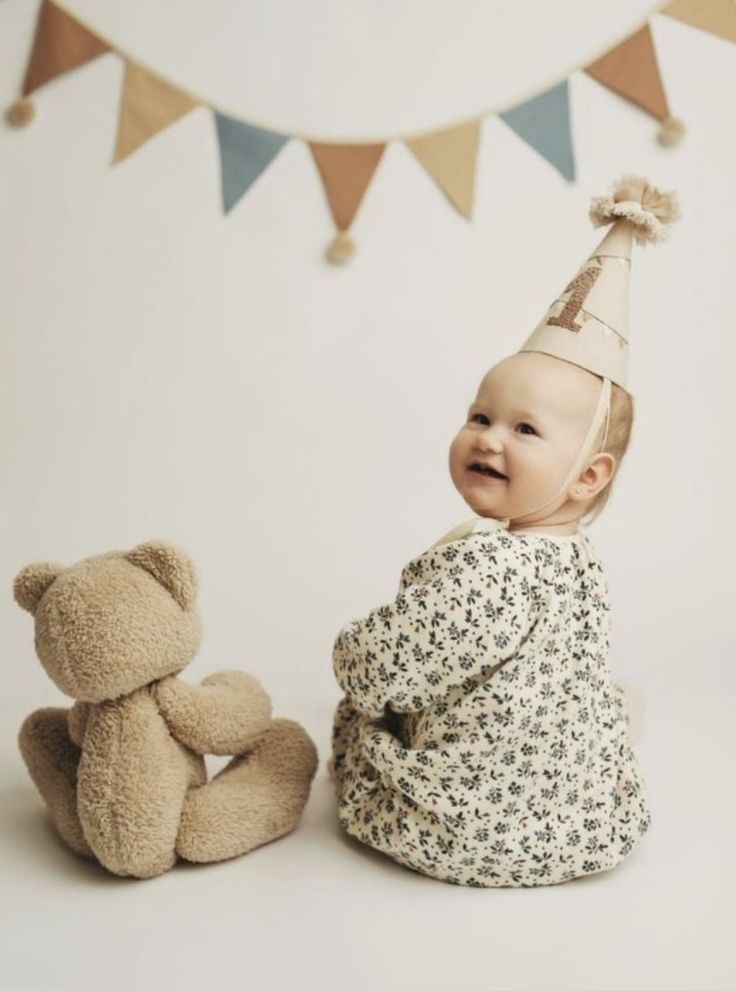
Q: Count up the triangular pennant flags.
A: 8